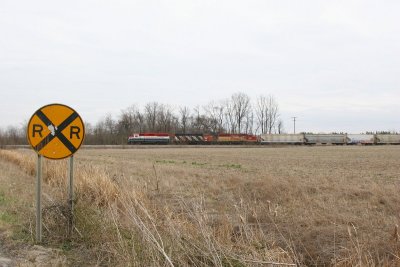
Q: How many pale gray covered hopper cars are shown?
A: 4